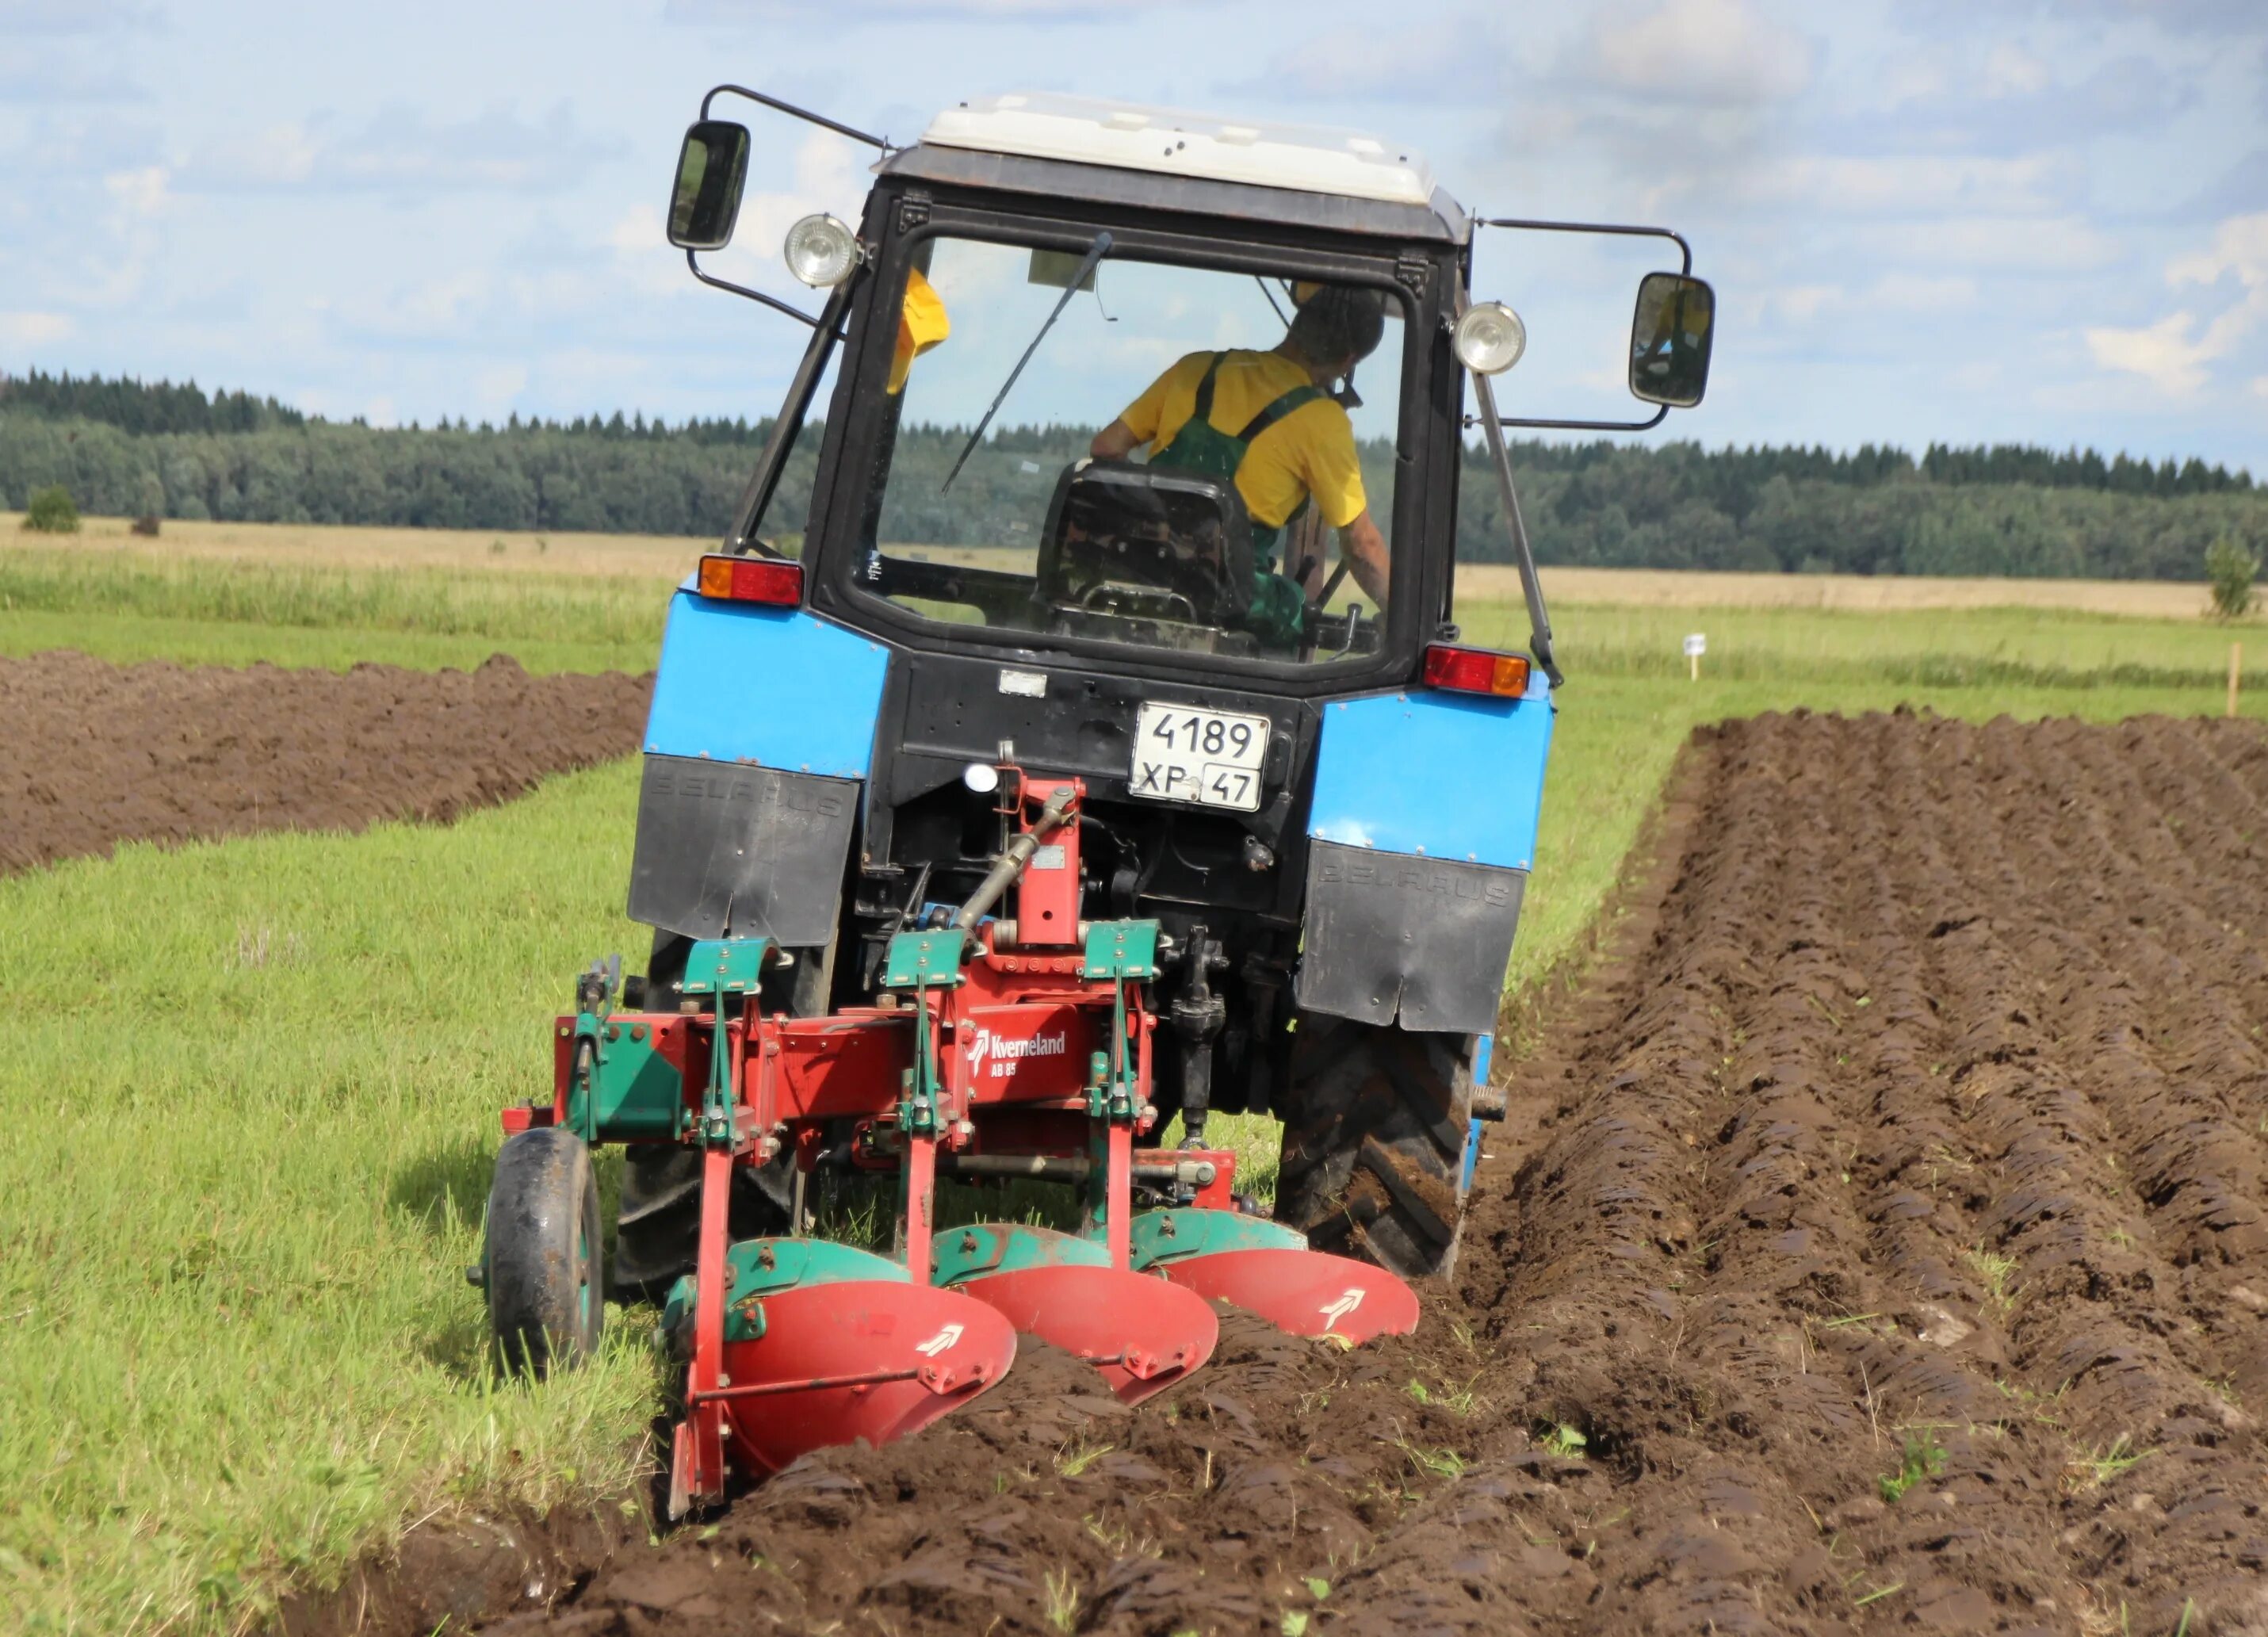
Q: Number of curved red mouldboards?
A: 3